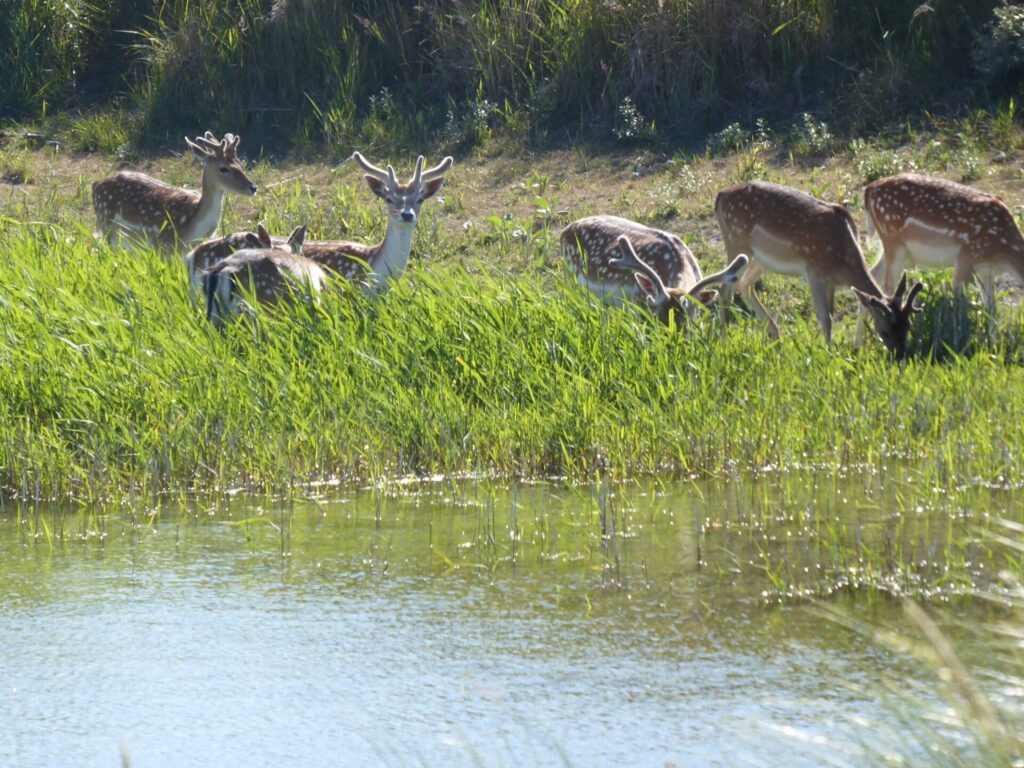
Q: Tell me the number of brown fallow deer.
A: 7